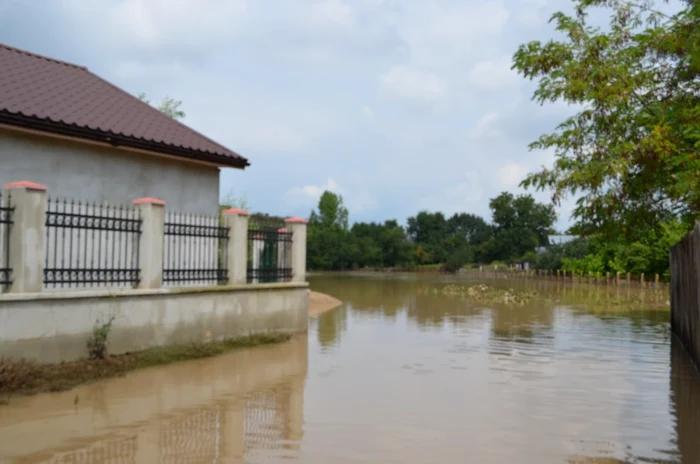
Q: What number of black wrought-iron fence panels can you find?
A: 4